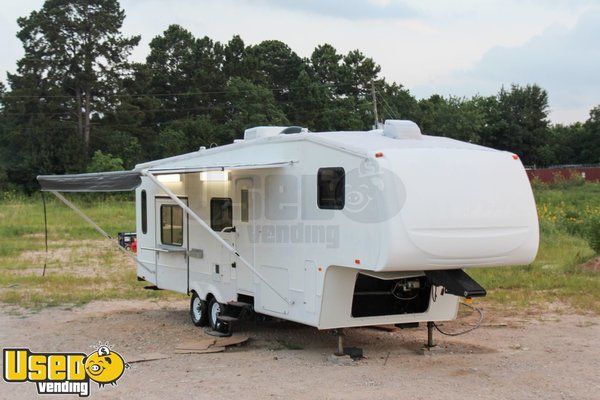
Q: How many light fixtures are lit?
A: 2